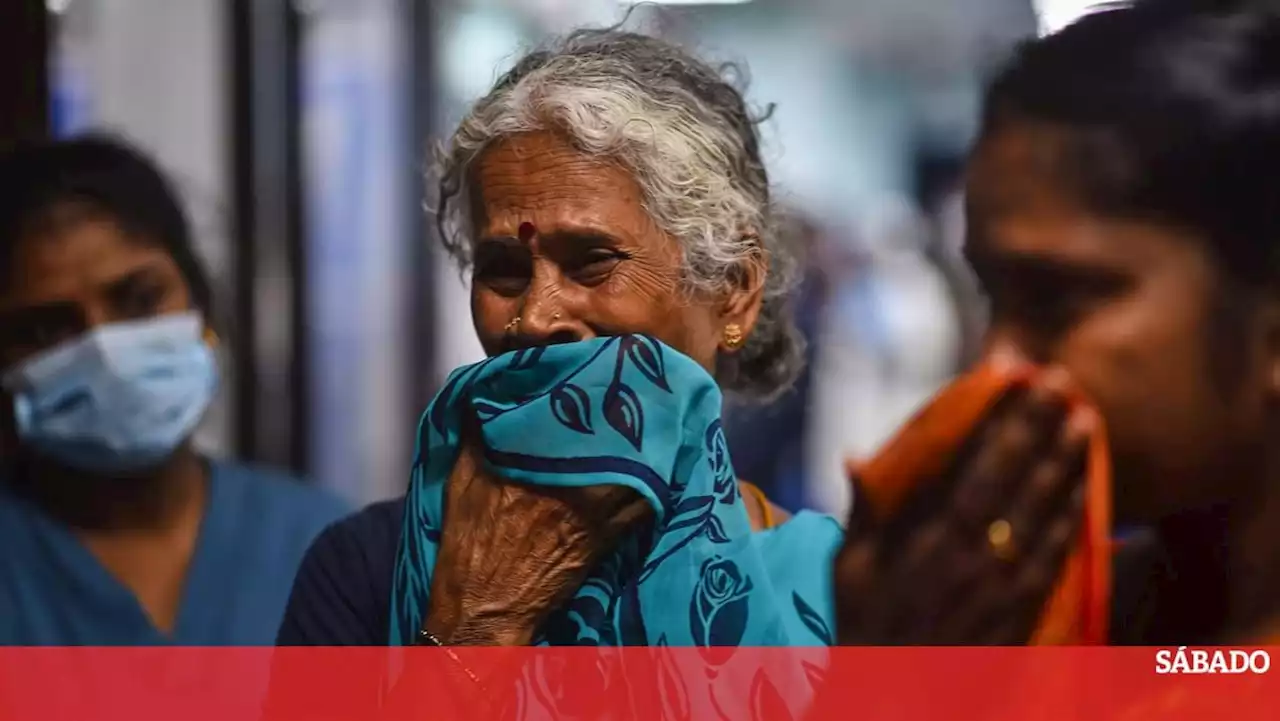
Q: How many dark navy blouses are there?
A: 1